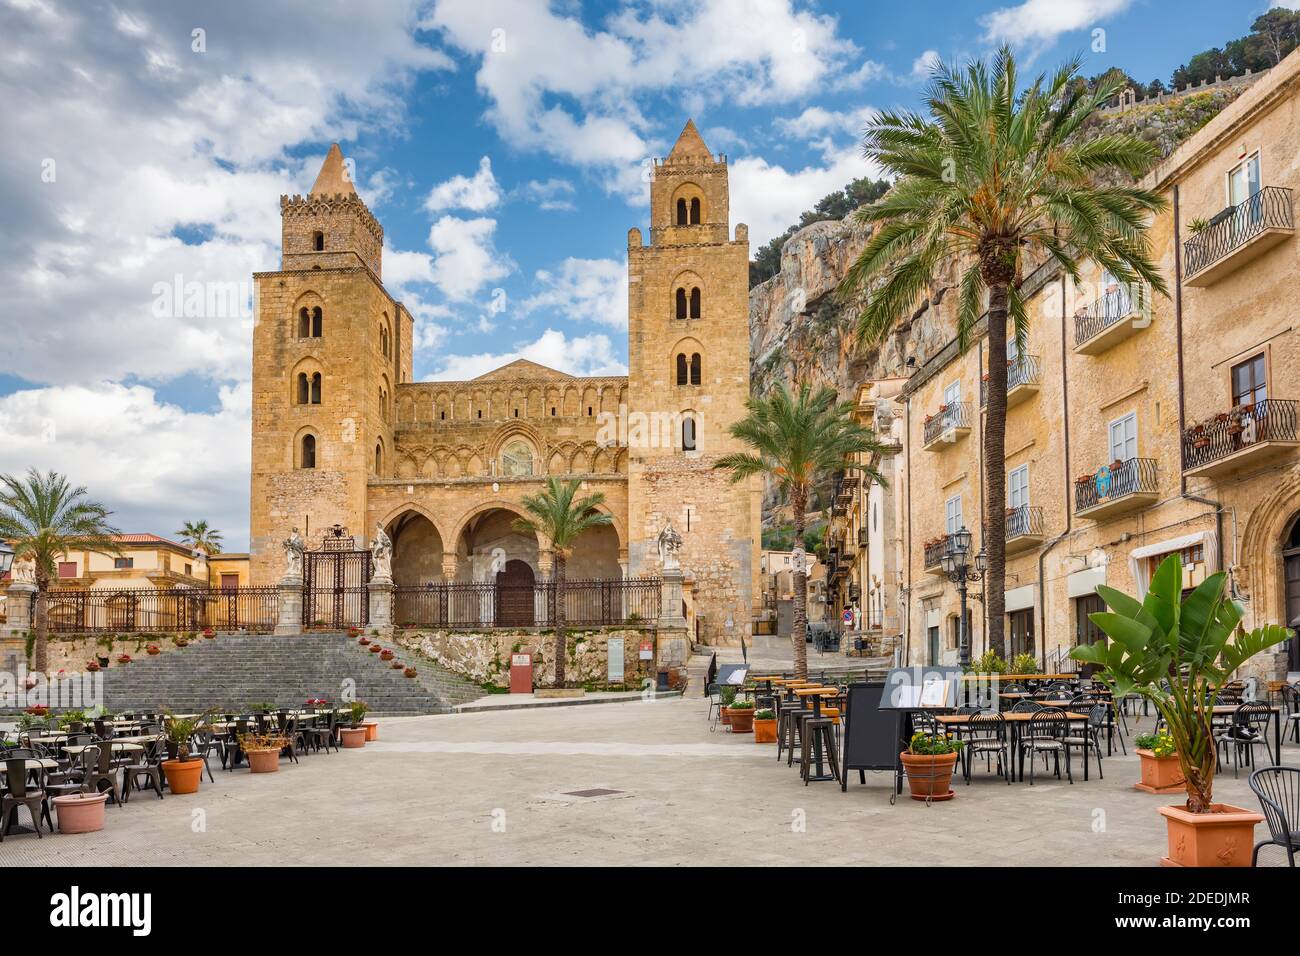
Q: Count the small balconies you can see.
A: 8